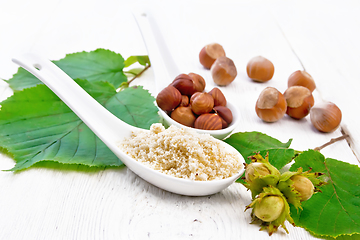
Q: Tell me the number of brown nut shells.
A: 7